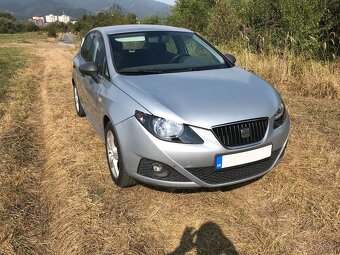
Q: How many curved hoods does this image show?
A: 1